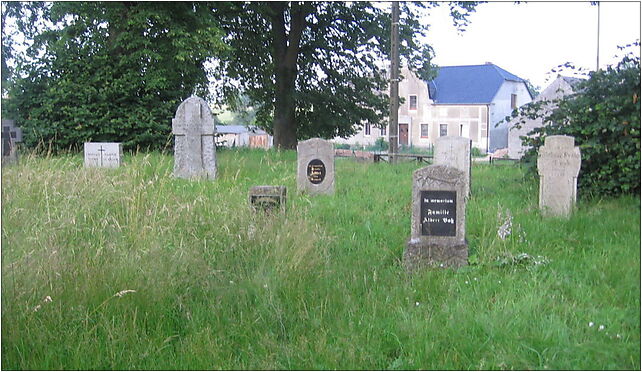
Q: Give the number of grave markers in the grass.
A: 8